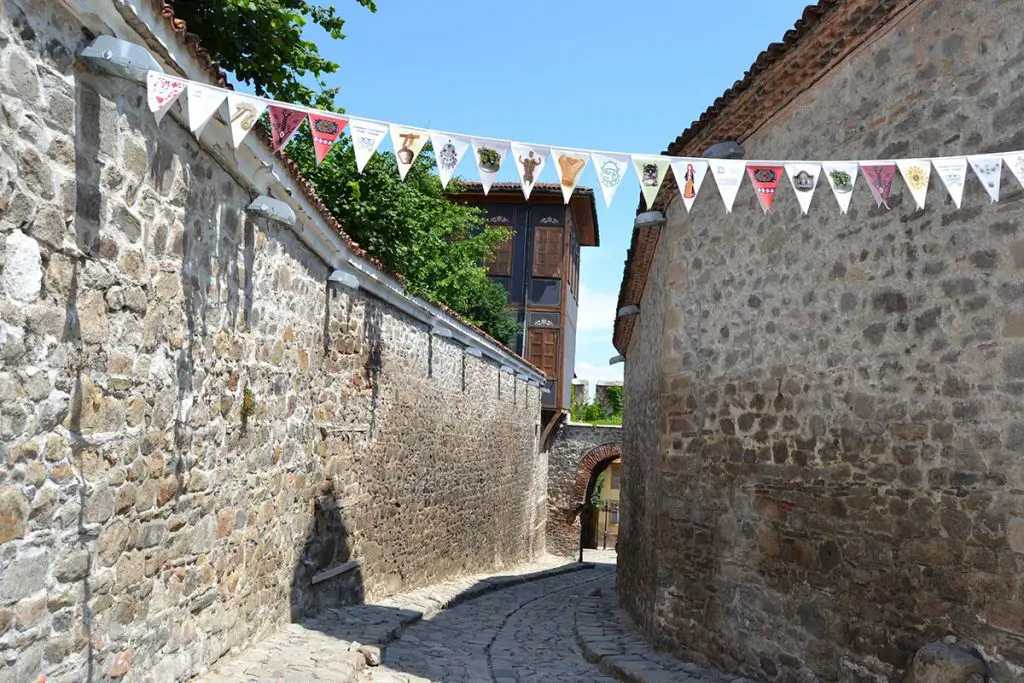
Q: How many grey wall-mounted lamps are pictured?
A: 13